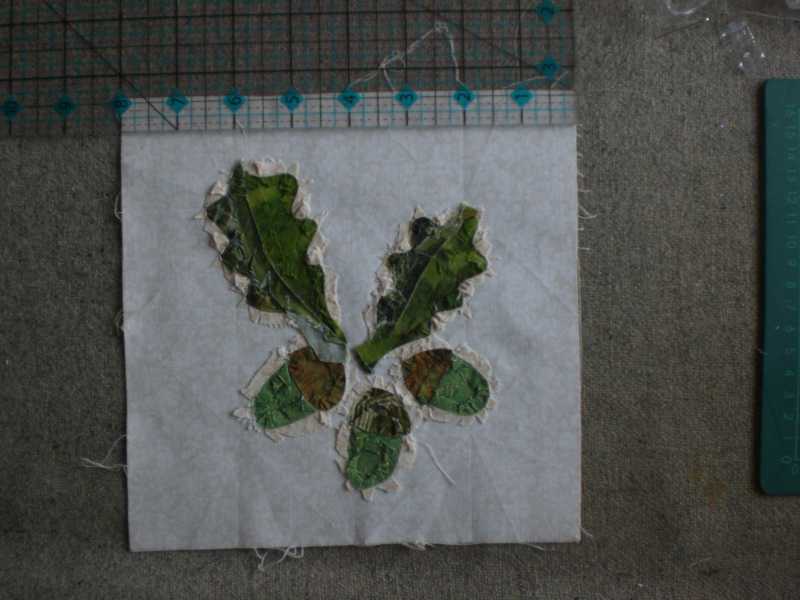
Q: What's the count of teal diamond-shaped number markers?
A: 12